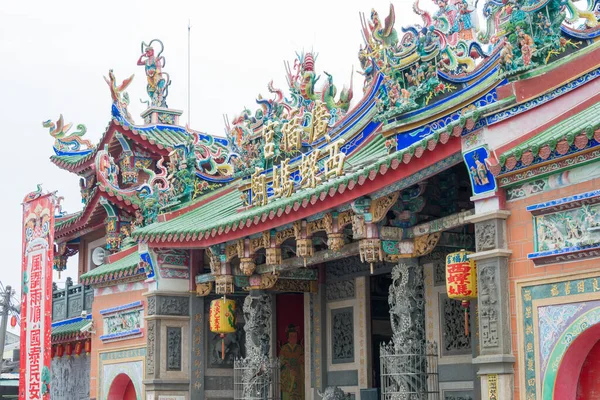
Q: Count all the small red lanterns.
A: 6